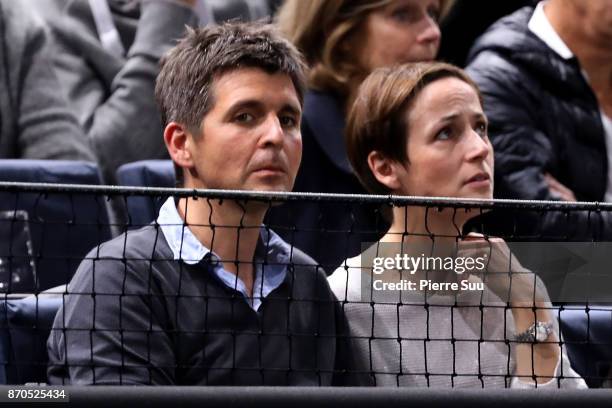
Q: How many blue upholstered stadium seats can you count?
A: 4